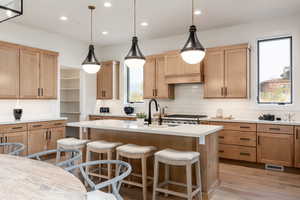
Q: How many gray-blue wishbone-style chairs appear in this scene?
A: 3